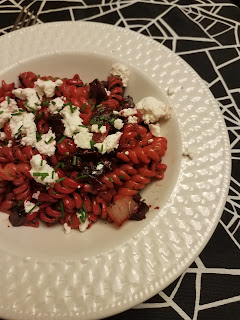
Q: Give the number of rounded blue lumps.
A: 0